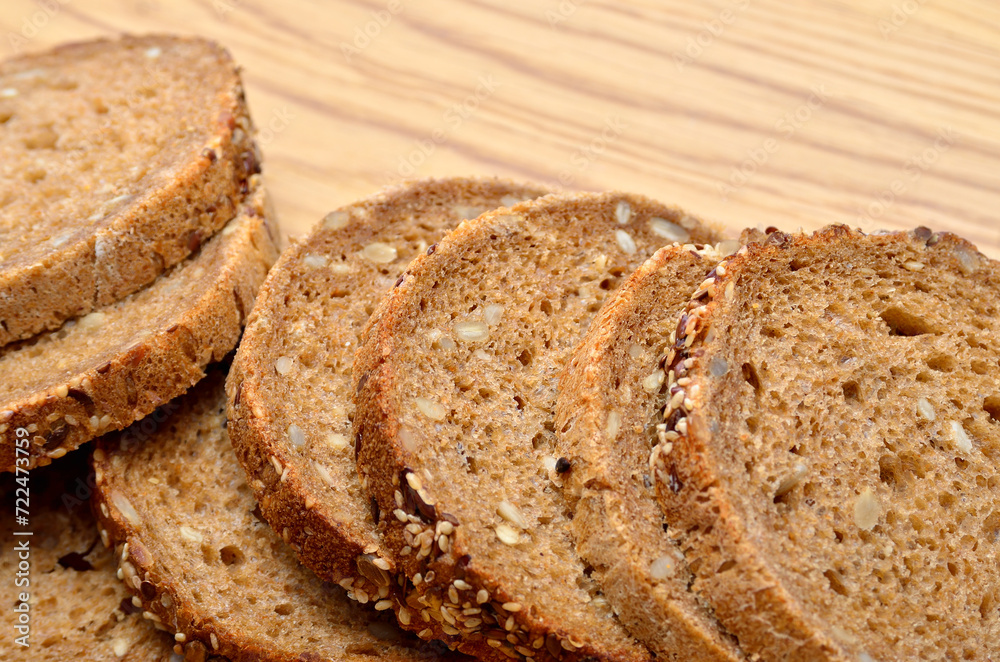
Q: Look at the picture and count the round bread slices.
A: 8